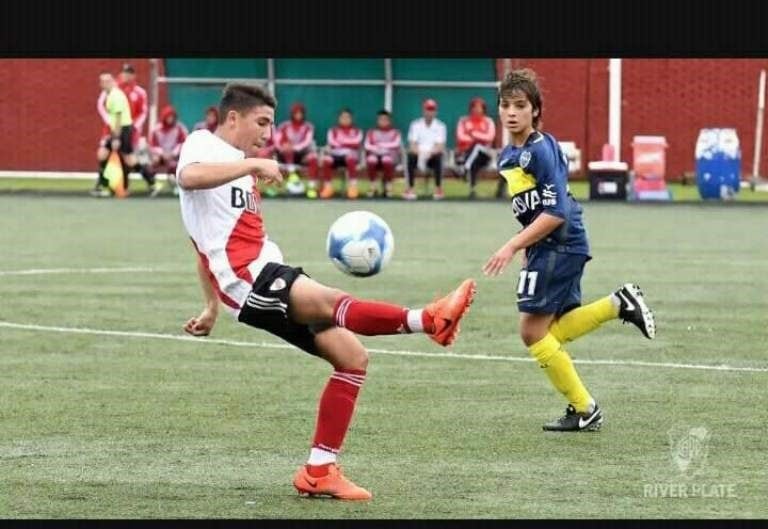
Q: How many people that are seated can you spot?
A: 7